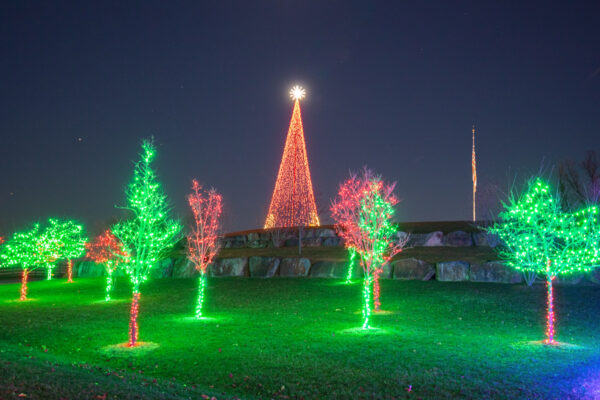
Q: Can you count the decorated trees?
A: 11